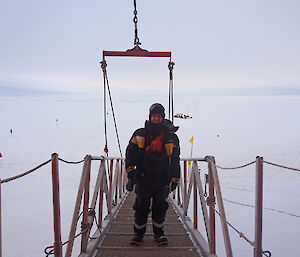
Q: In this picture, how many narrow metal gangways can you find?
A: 1